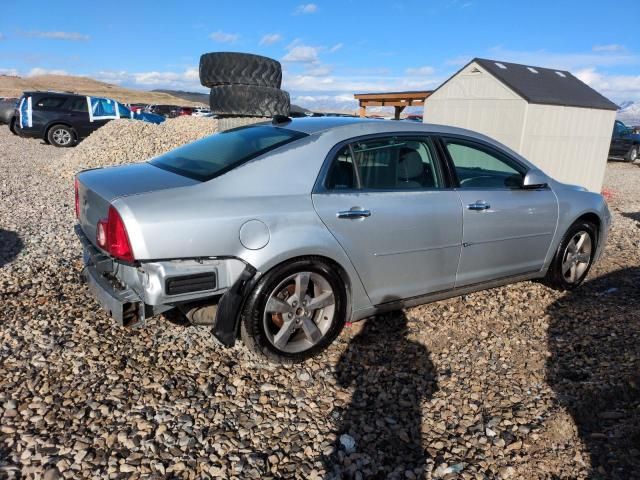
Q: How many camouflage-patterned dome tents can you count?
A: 0